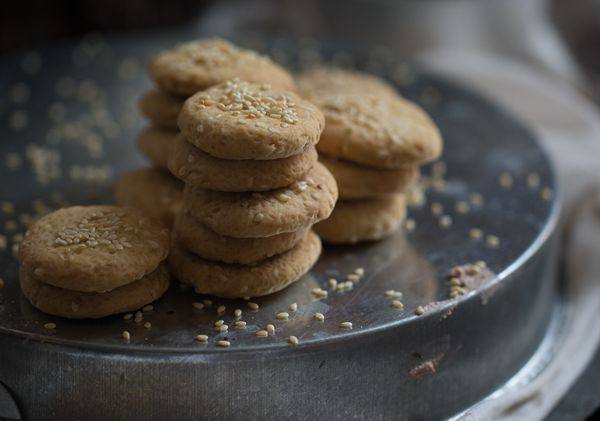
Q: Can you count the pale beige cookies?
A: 14